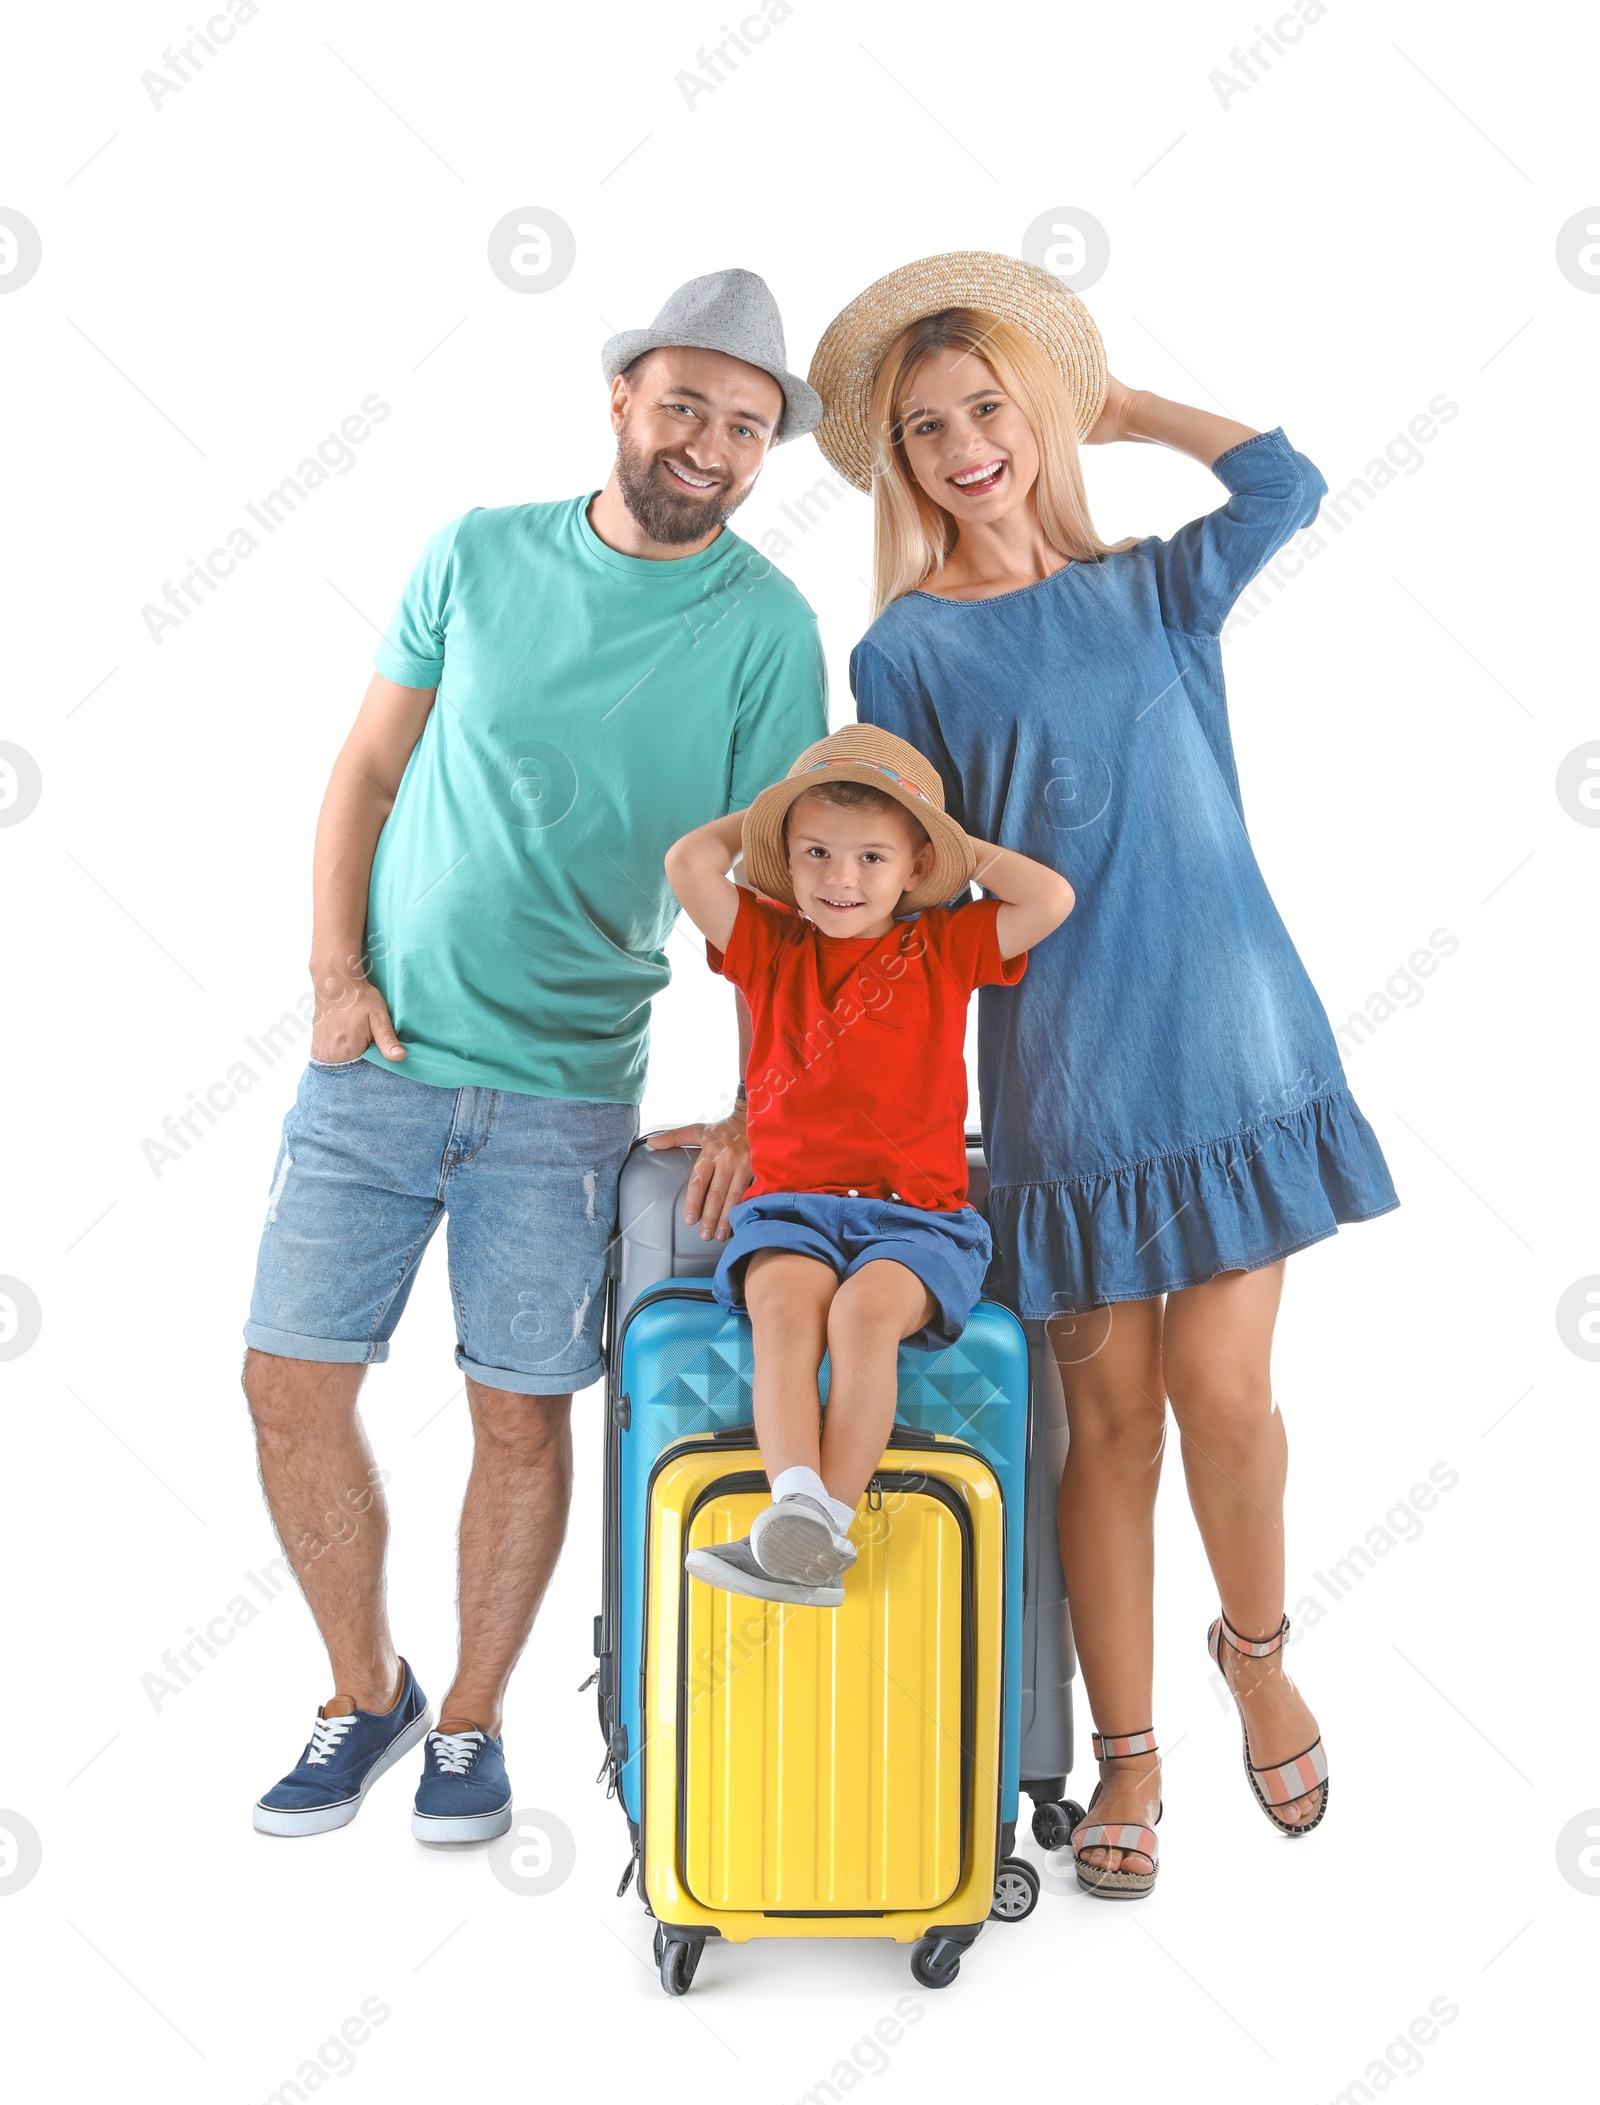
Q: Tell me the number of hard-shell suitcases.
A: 3